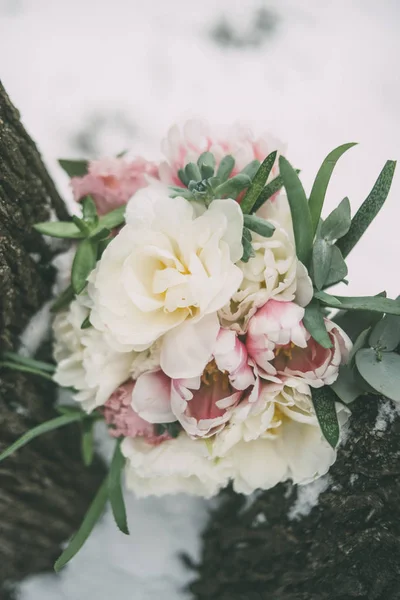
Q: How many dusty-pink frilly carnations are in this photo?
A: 2